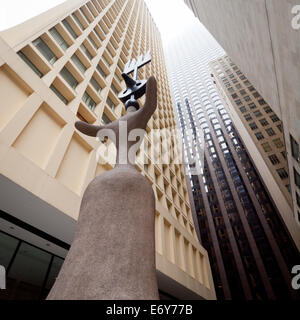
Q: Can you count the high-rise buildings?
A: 4